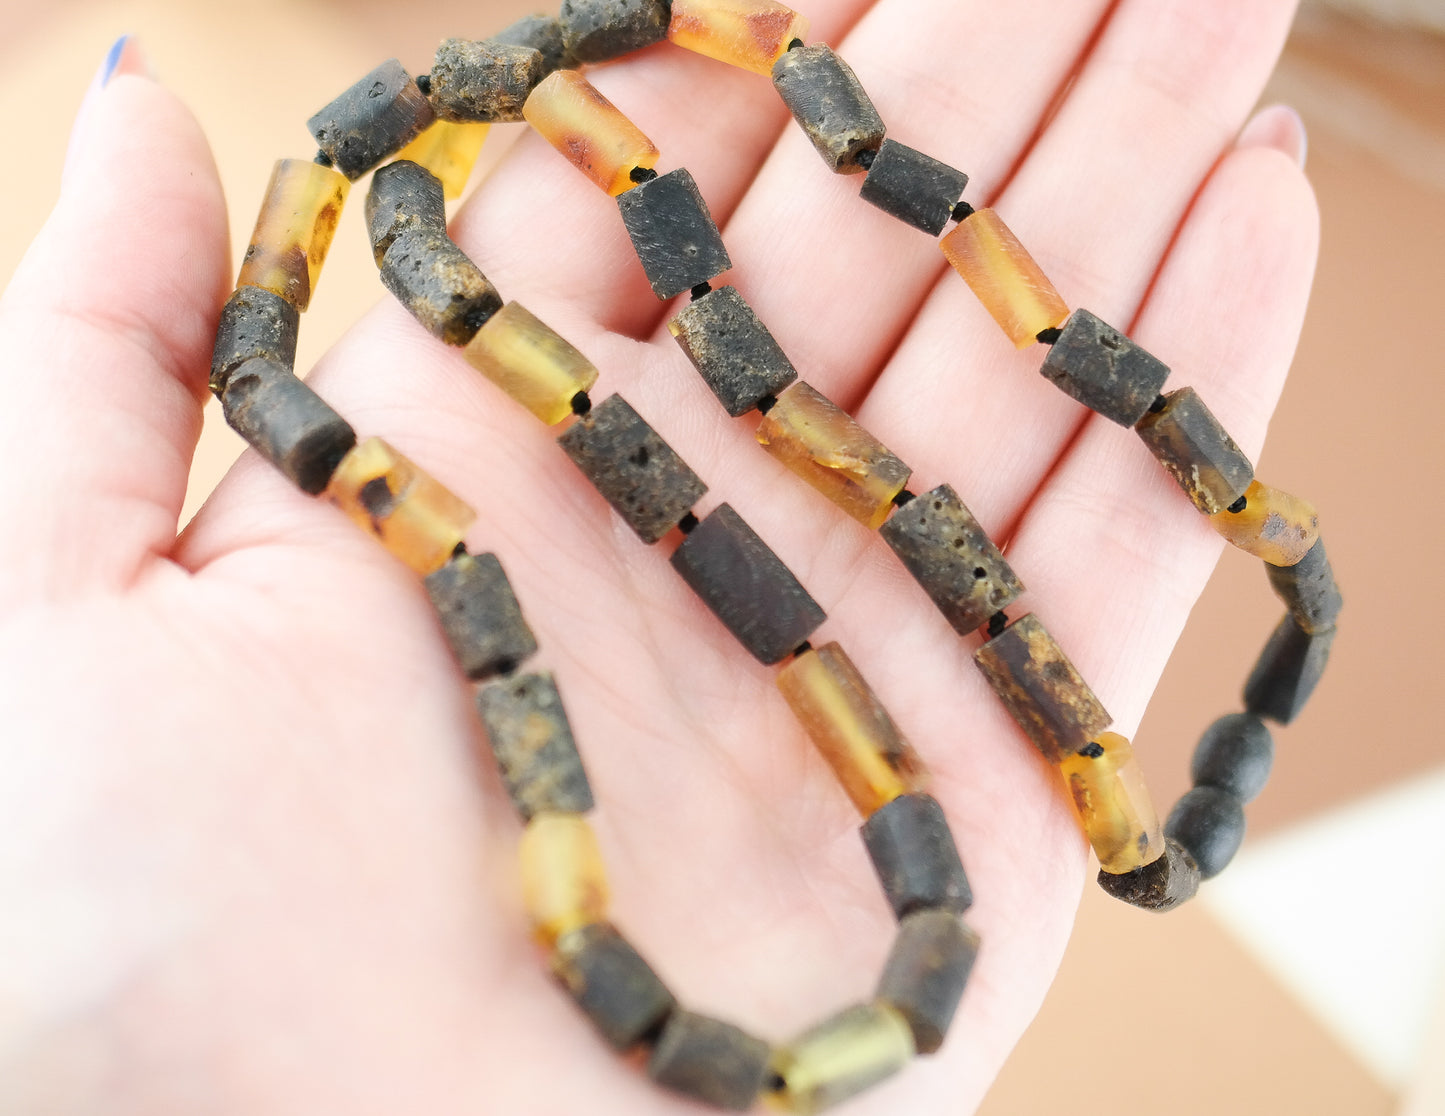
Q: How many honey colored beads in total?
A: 13